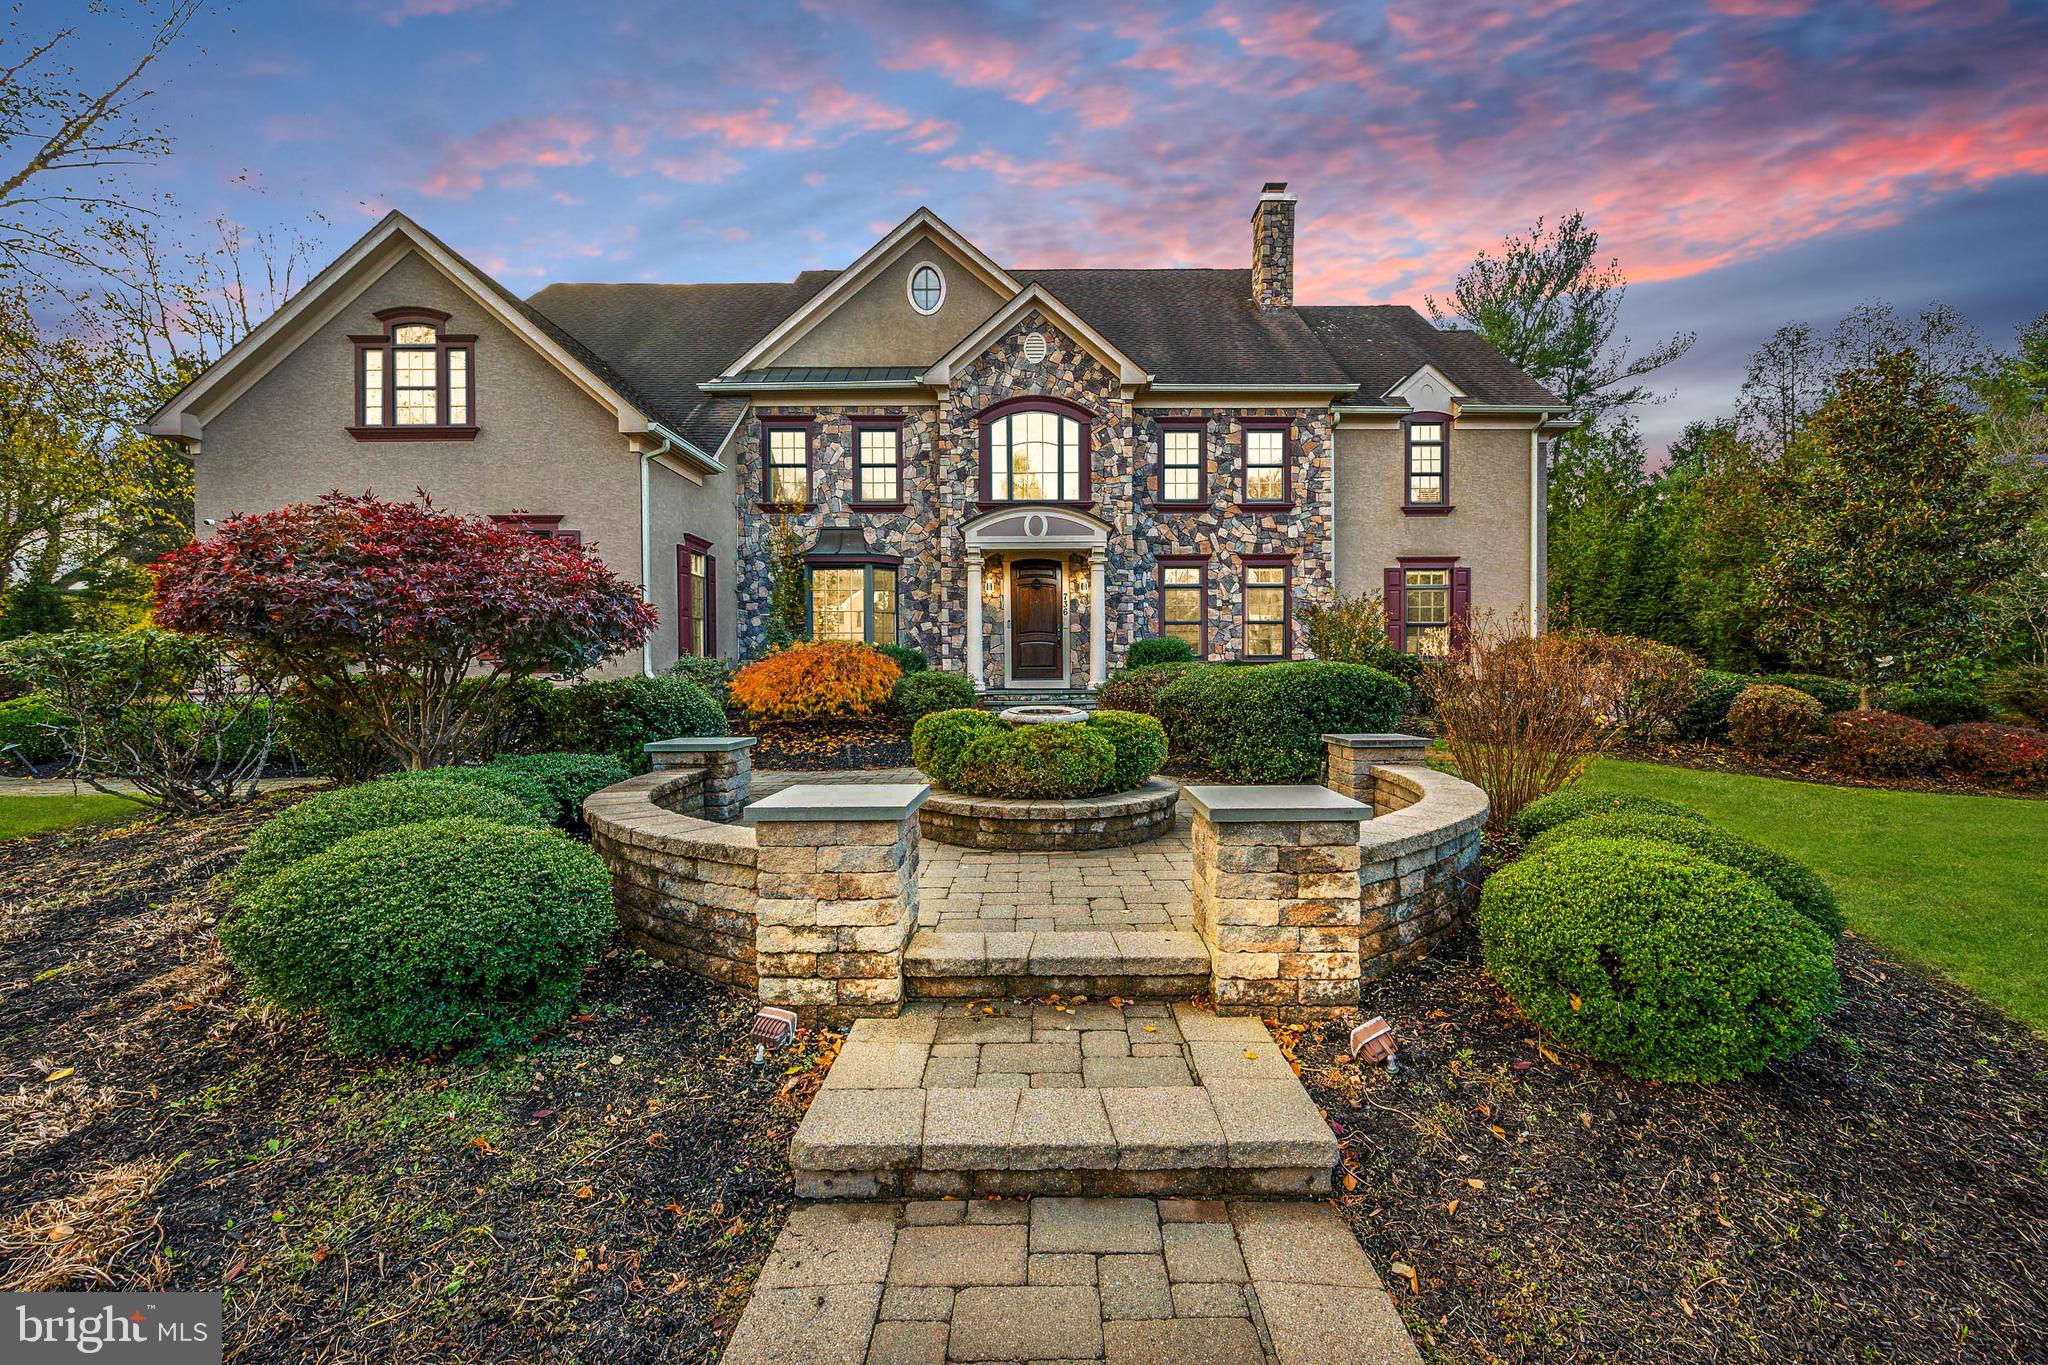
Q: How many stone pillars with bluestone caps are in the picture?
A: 4